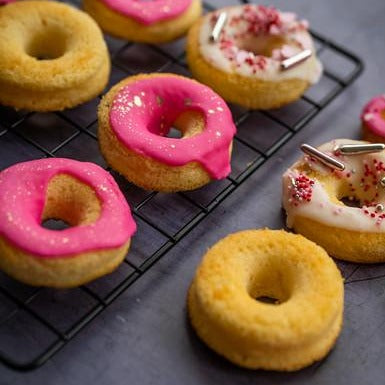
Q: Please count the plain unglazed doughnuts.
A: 2